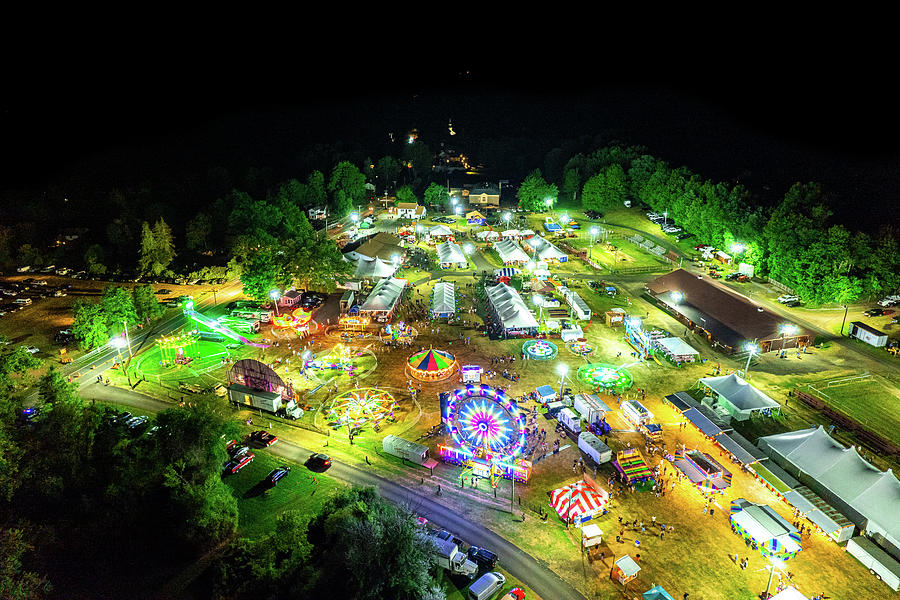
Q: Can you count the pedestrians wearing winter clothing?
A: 0